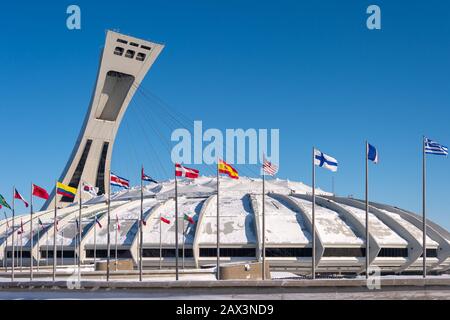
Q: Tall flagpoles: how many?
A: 12